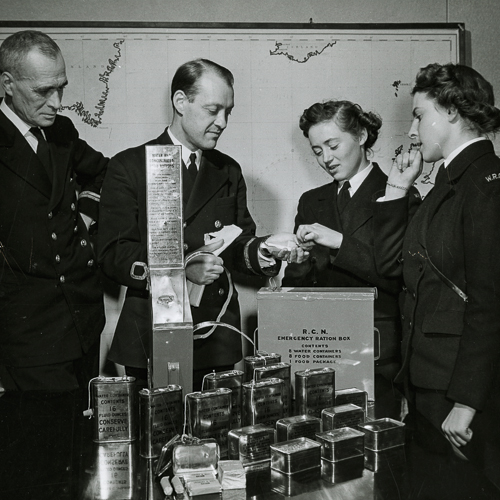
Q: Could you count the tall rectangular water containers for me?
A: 8